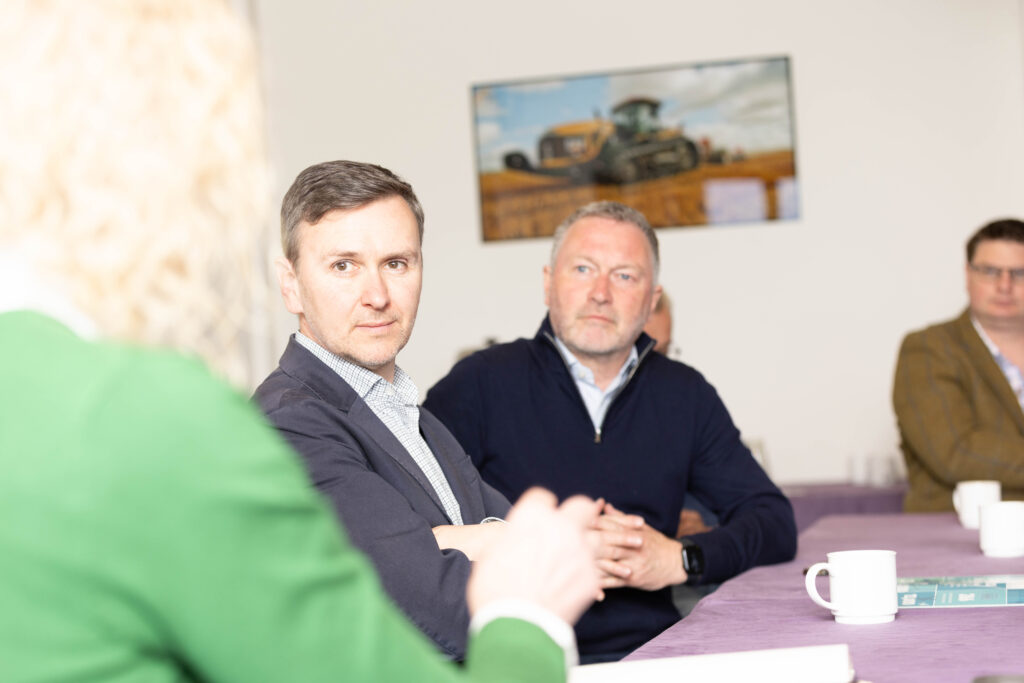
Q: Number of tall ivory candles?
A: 0